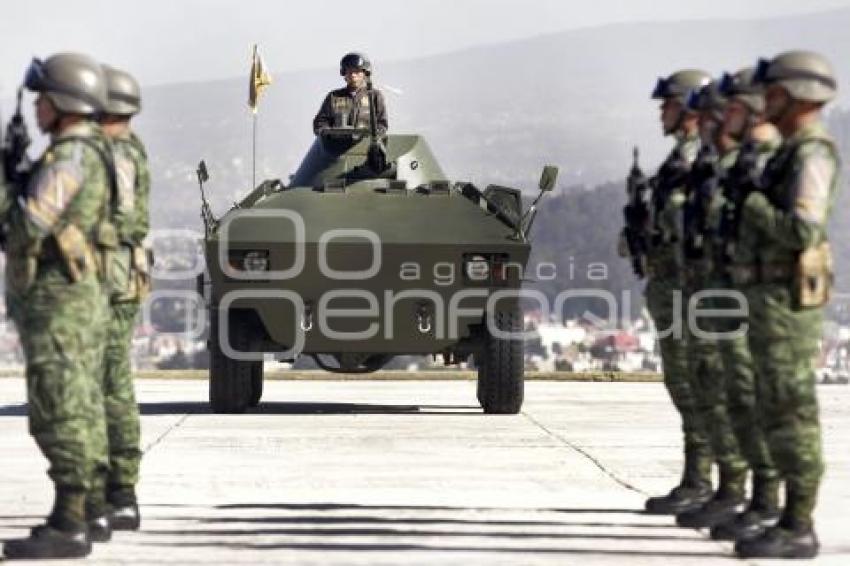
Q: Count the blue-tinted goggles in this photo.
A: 5